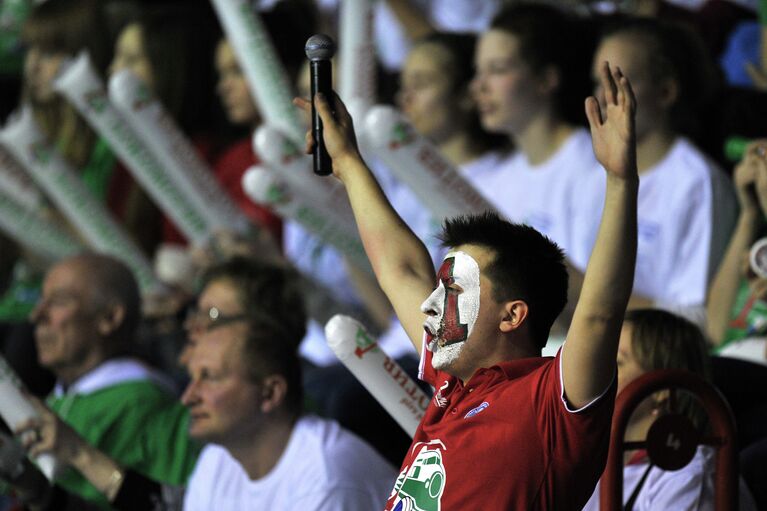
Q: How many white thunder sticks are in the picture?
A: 12